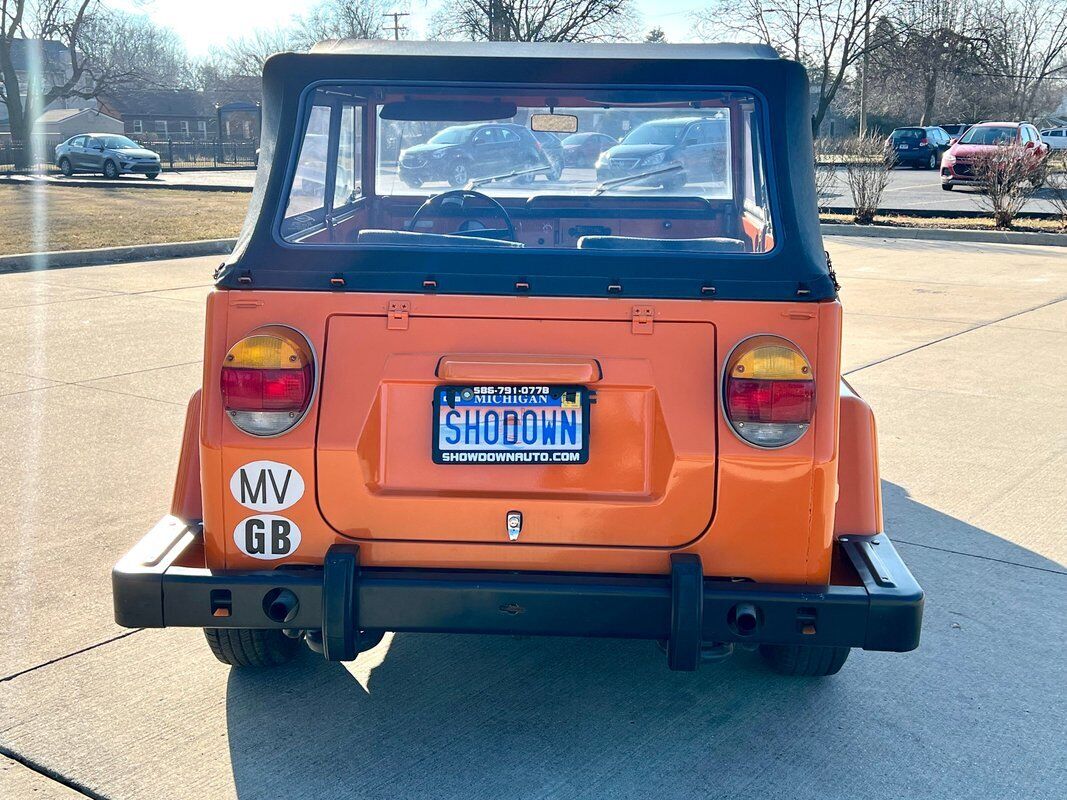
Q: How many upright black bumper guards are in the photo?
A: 2